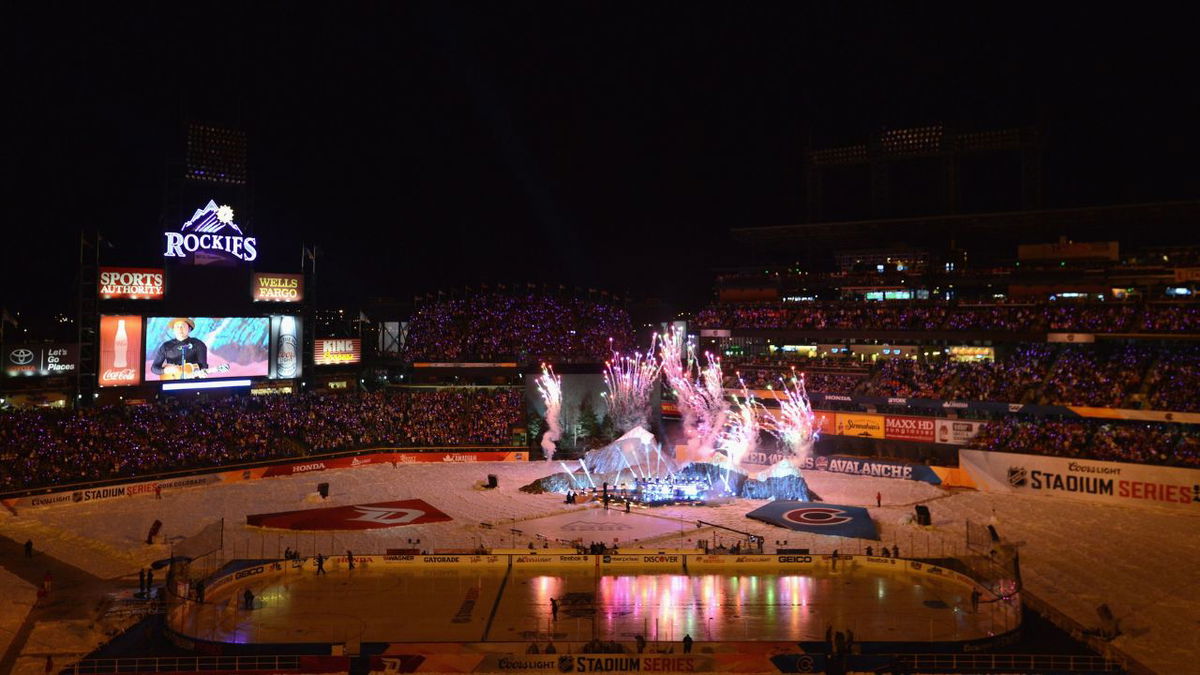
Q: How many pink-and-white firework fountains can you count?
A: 5